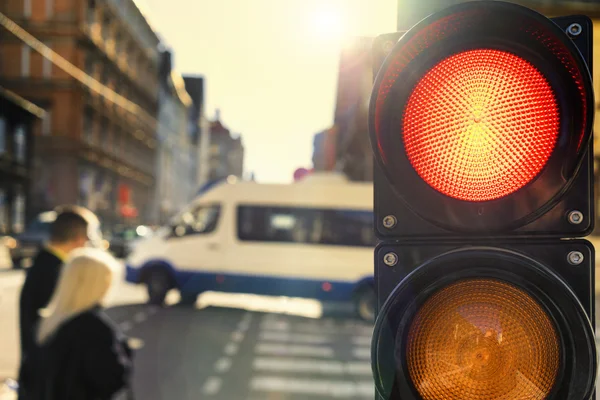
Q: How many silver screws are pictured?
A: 5